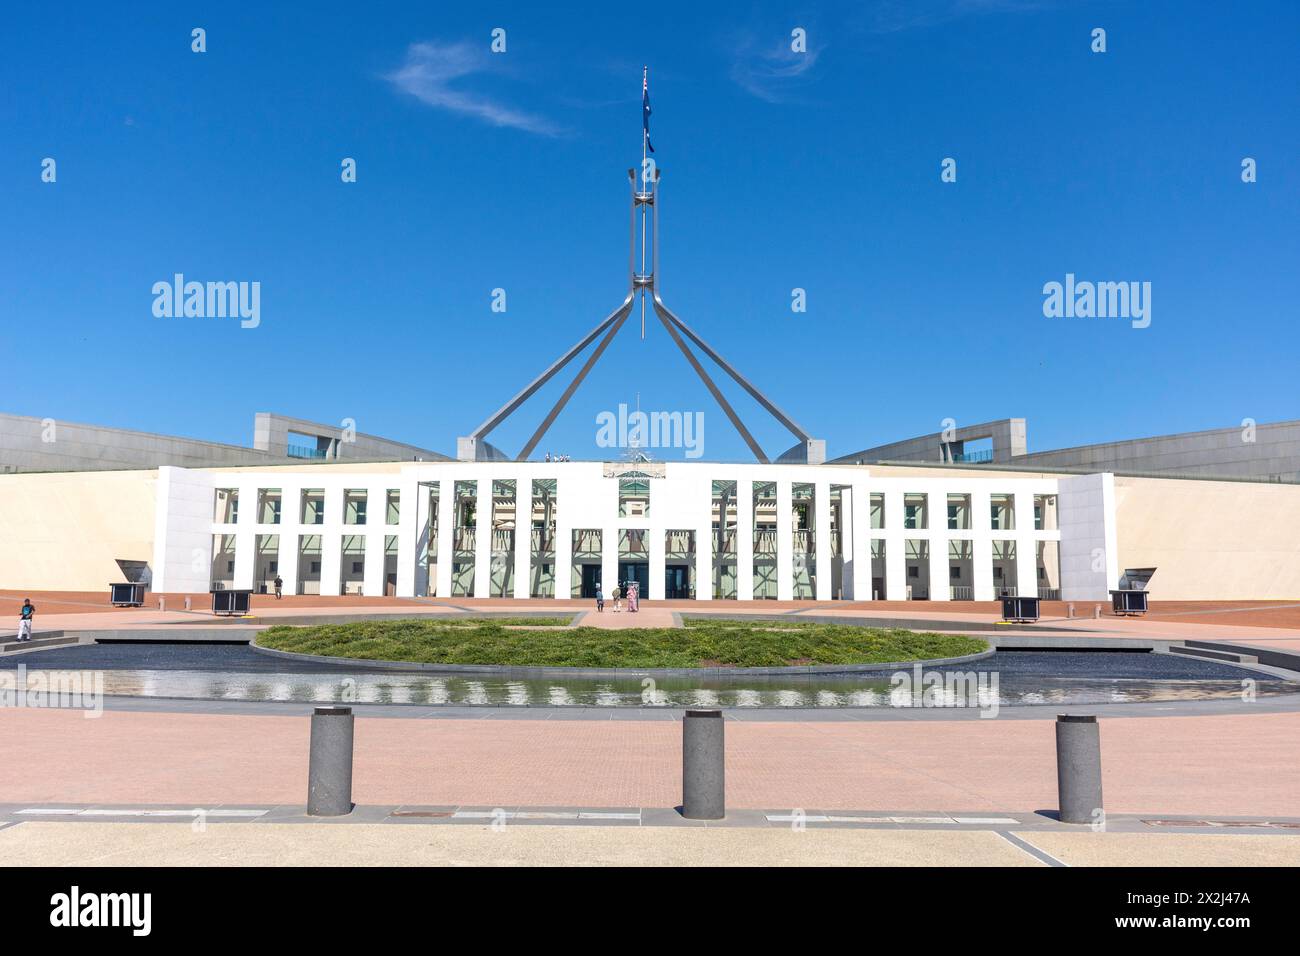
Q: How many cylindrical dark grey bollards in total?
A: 3